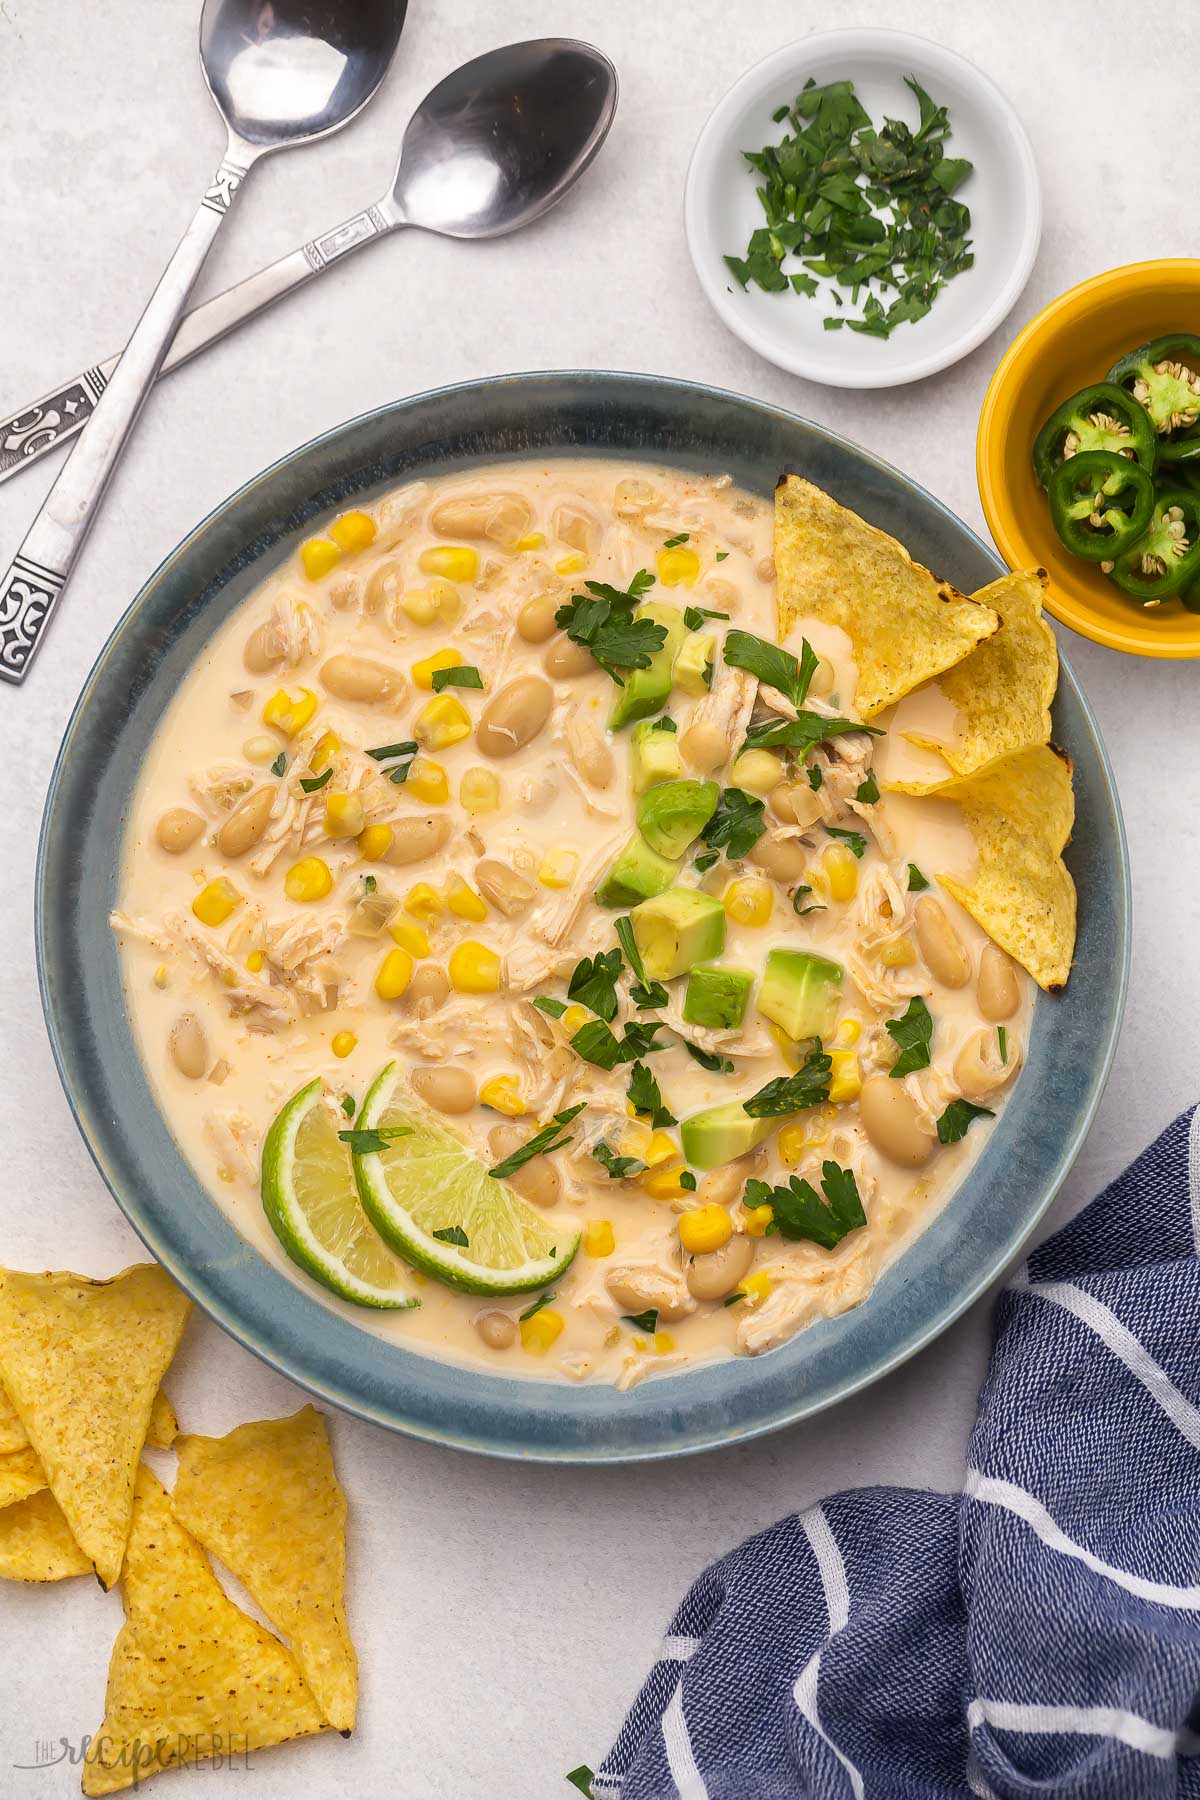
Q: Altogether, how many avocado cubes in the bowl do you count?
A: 9